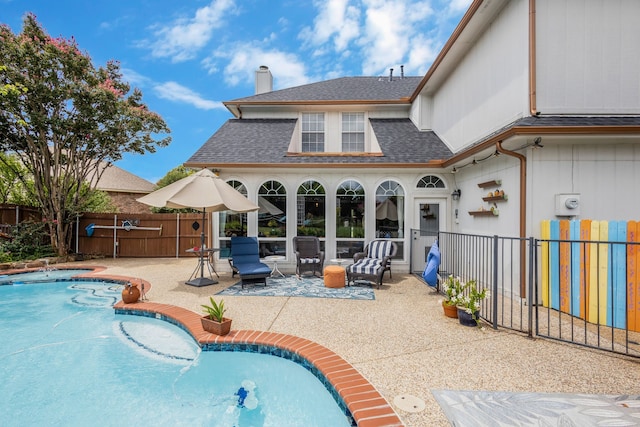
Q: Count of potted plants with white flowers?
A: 2